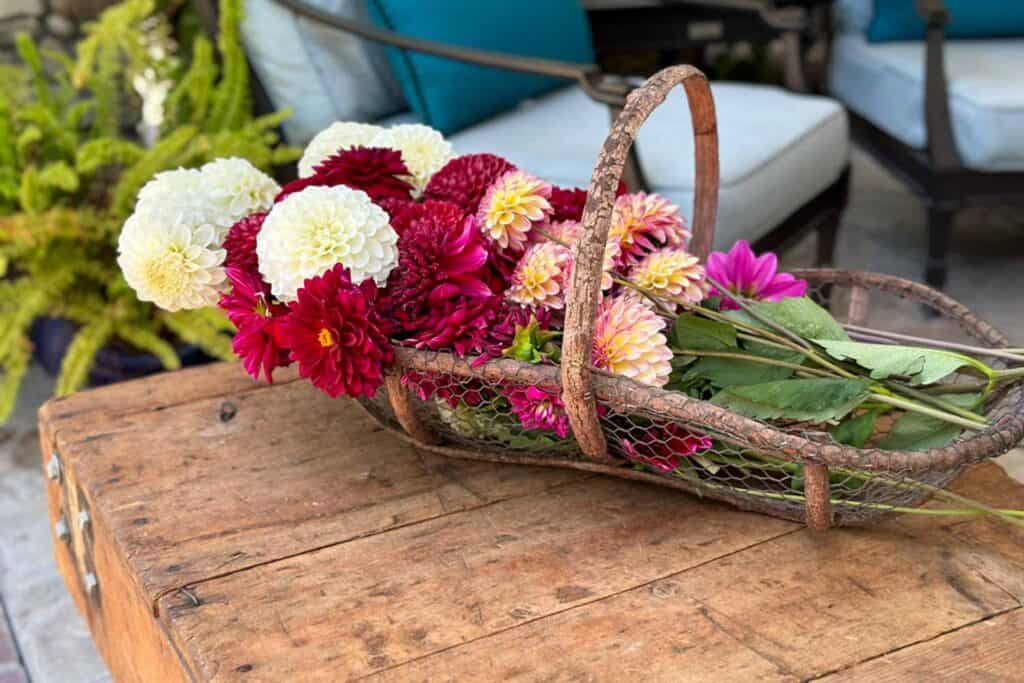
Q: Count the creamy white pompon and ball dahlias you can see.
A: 6